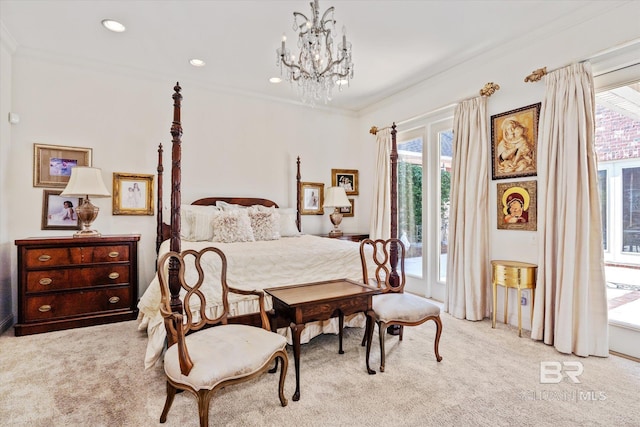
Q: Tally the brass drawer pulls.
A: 6